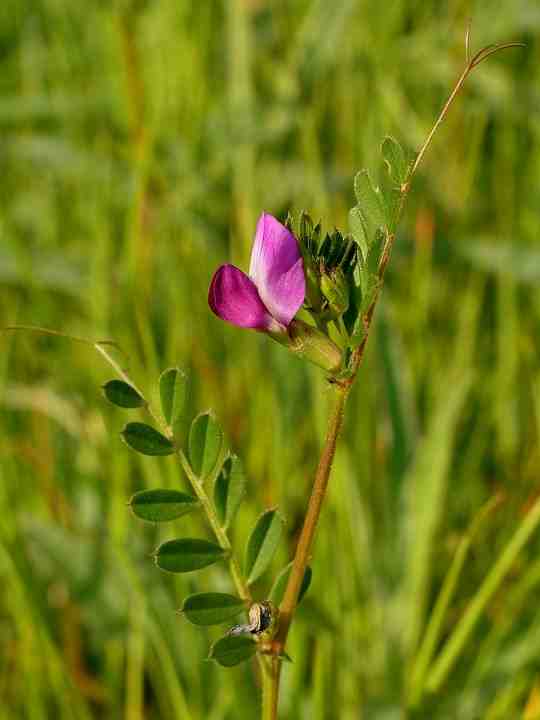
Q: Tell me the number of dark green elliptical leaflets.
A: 11